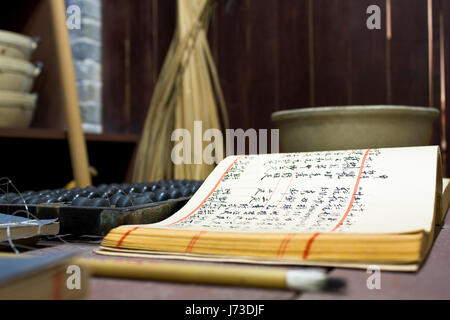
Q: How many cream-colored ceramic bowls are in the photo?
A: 3